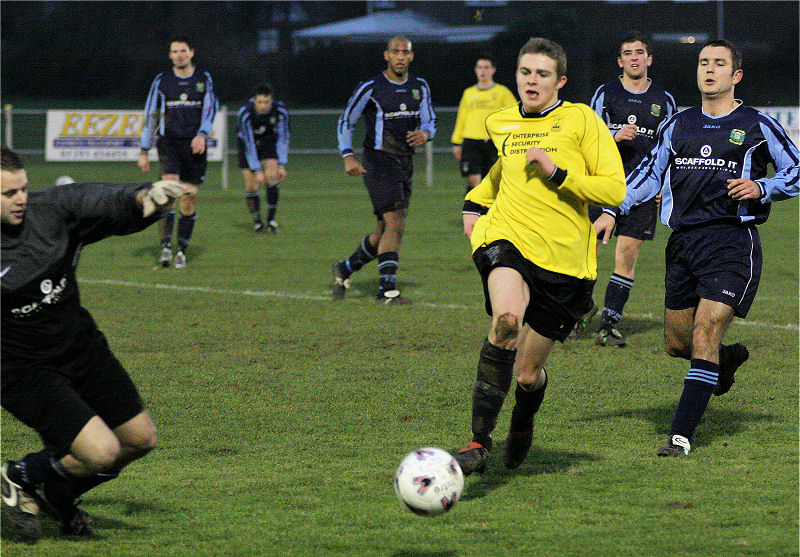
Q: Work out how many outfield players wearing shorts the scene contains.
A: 7